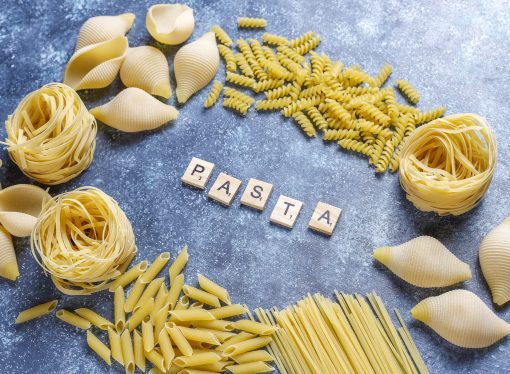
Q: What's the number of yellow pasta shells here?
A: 11